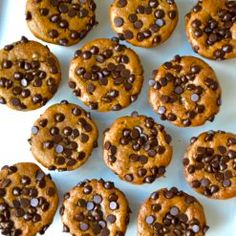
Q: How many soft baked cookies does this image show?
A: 12